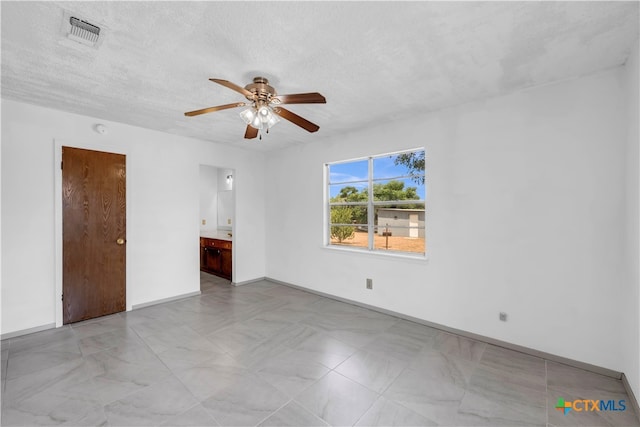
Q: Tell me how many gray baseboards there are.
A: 5